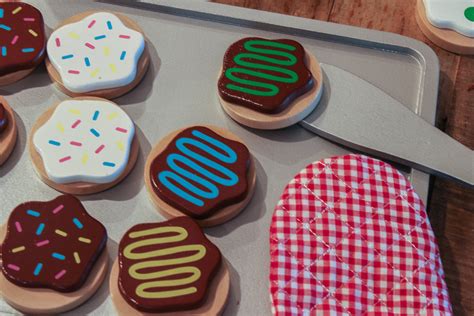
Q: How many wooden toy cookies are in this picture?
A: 9